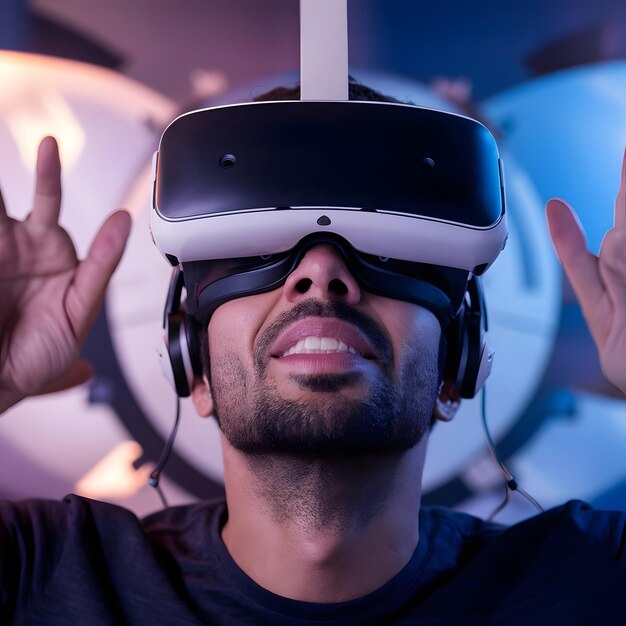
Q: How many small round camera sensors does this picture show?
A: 2